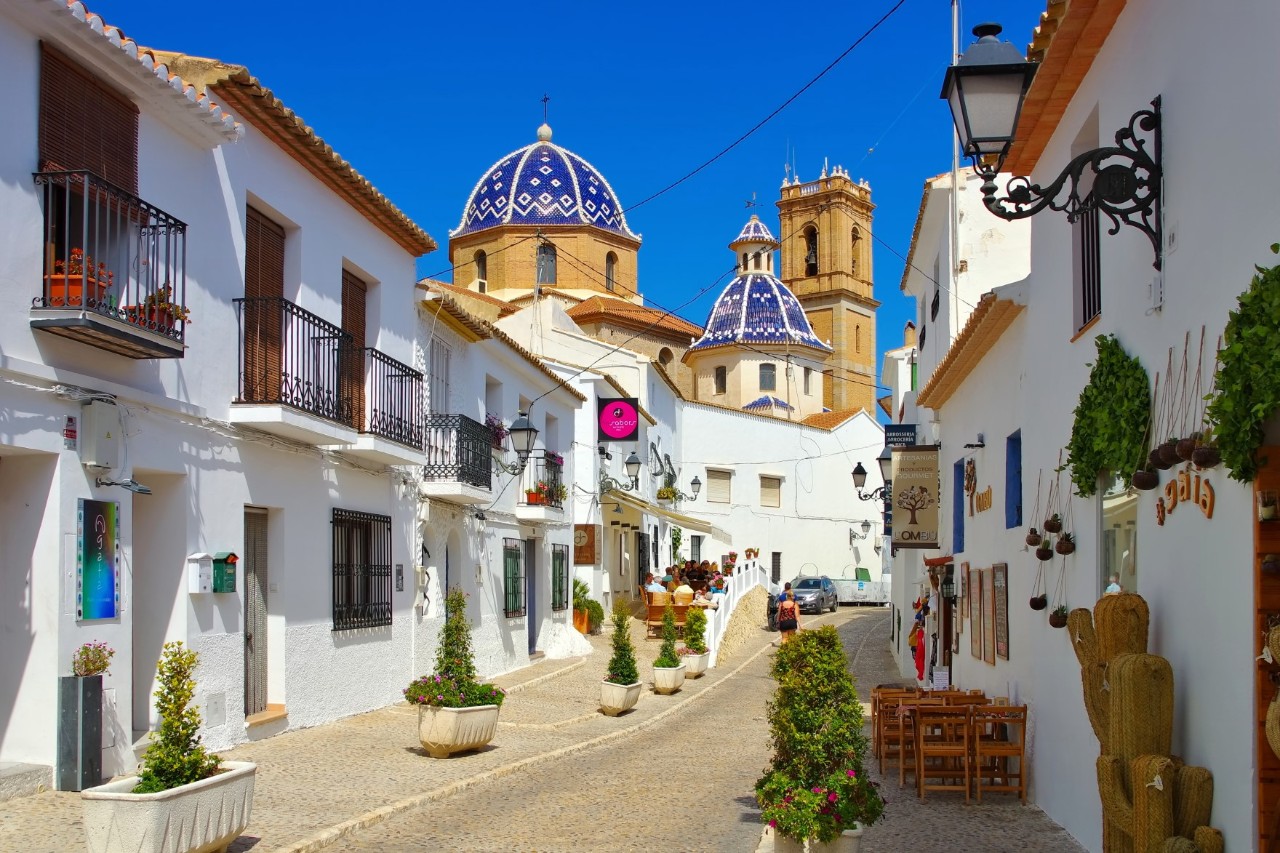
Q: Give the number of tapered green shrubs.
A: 6